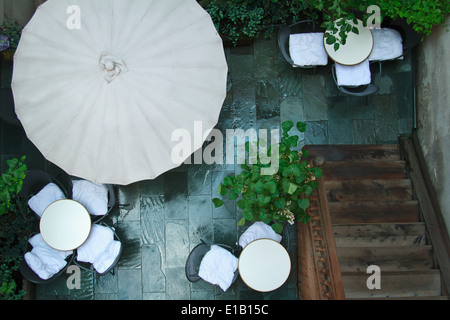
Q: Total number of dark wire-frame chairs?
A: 9